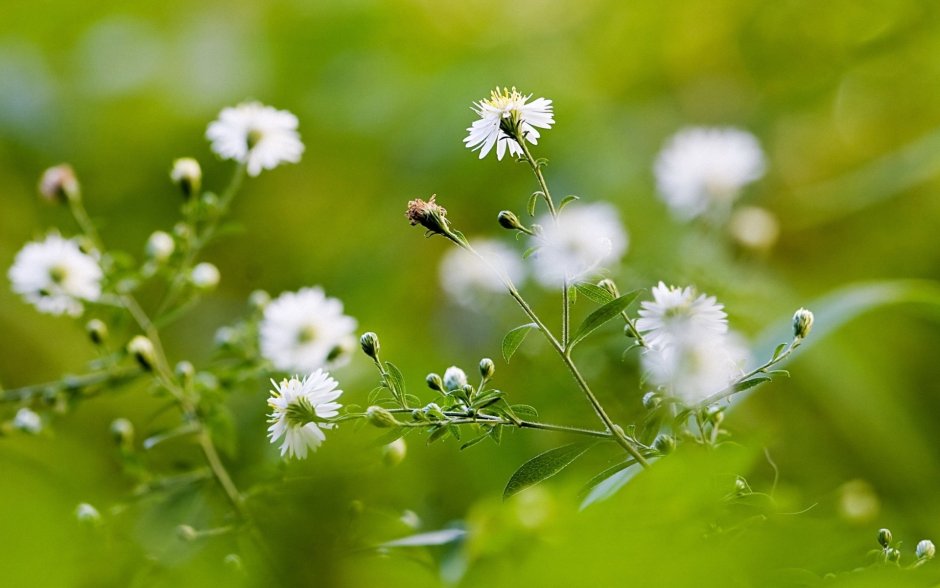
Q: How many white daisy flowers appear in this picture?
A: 10